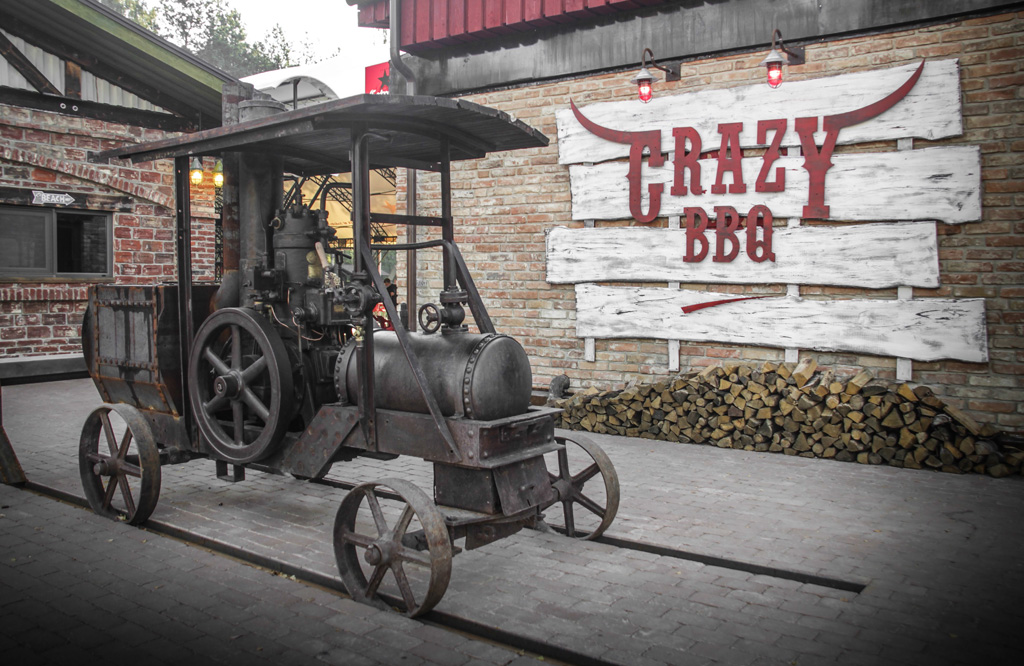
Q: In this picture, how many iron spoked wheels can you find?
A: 4